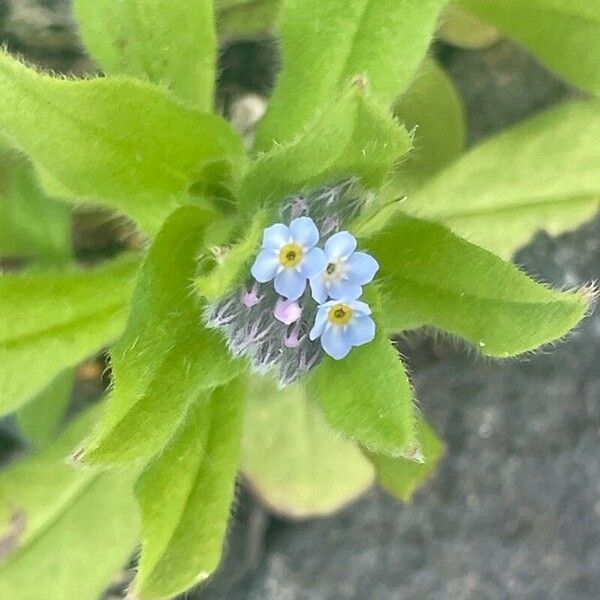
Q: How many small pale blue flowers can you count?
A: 3